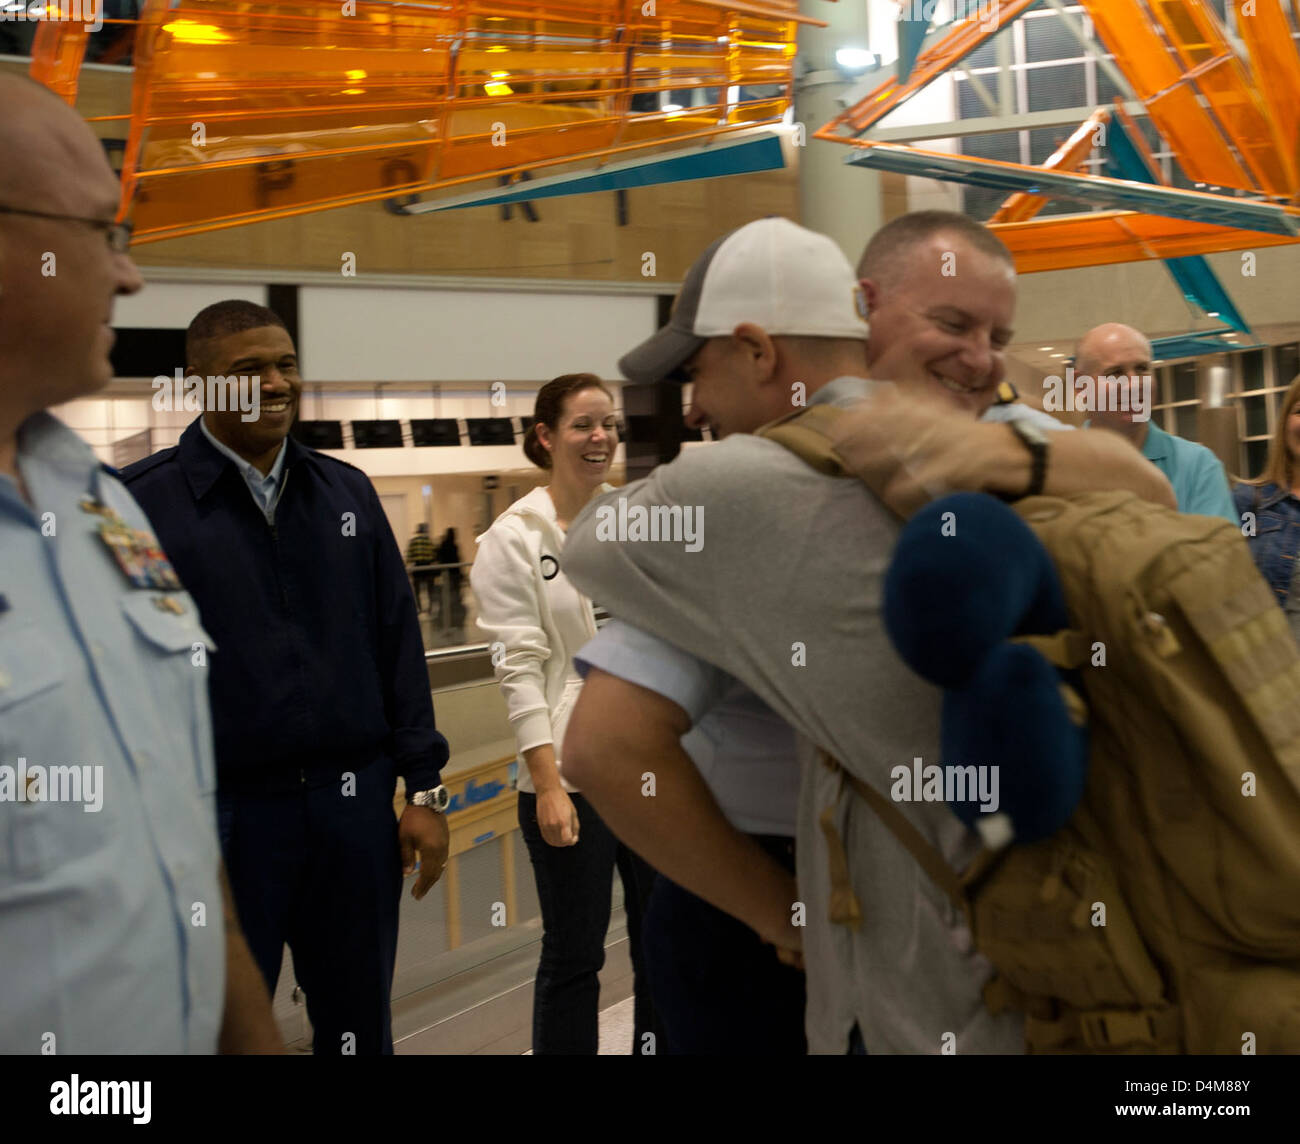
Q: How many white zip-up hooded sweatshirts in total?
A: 1